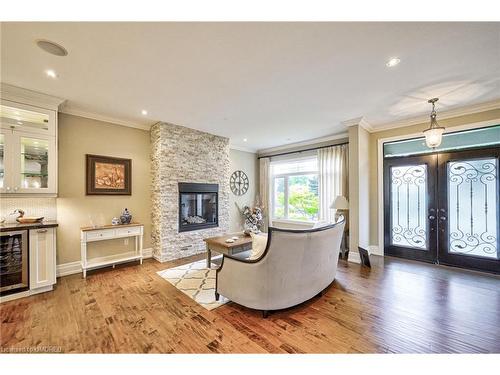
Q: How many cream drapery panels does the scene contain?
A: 2